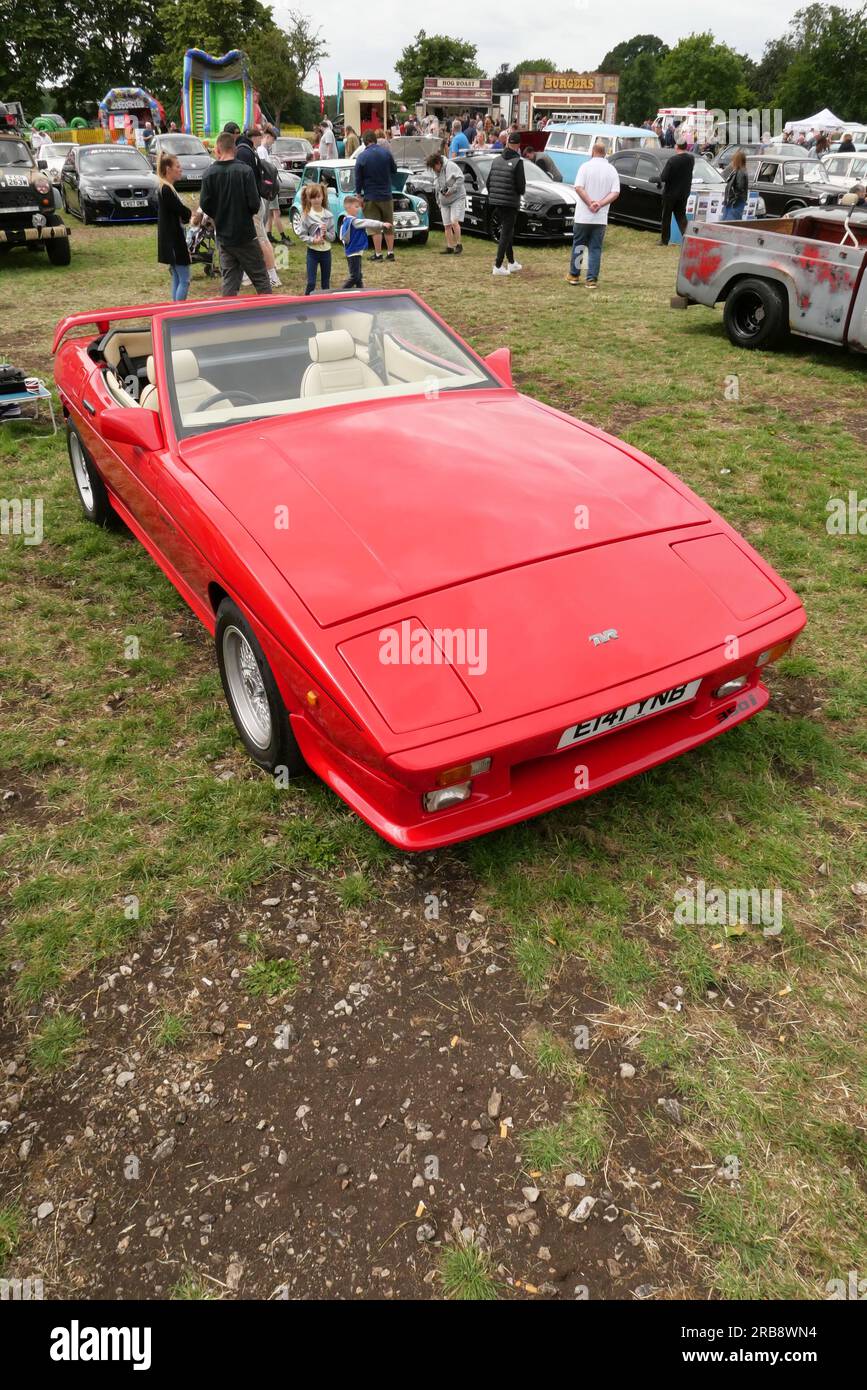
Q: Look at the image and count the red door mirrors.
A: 2